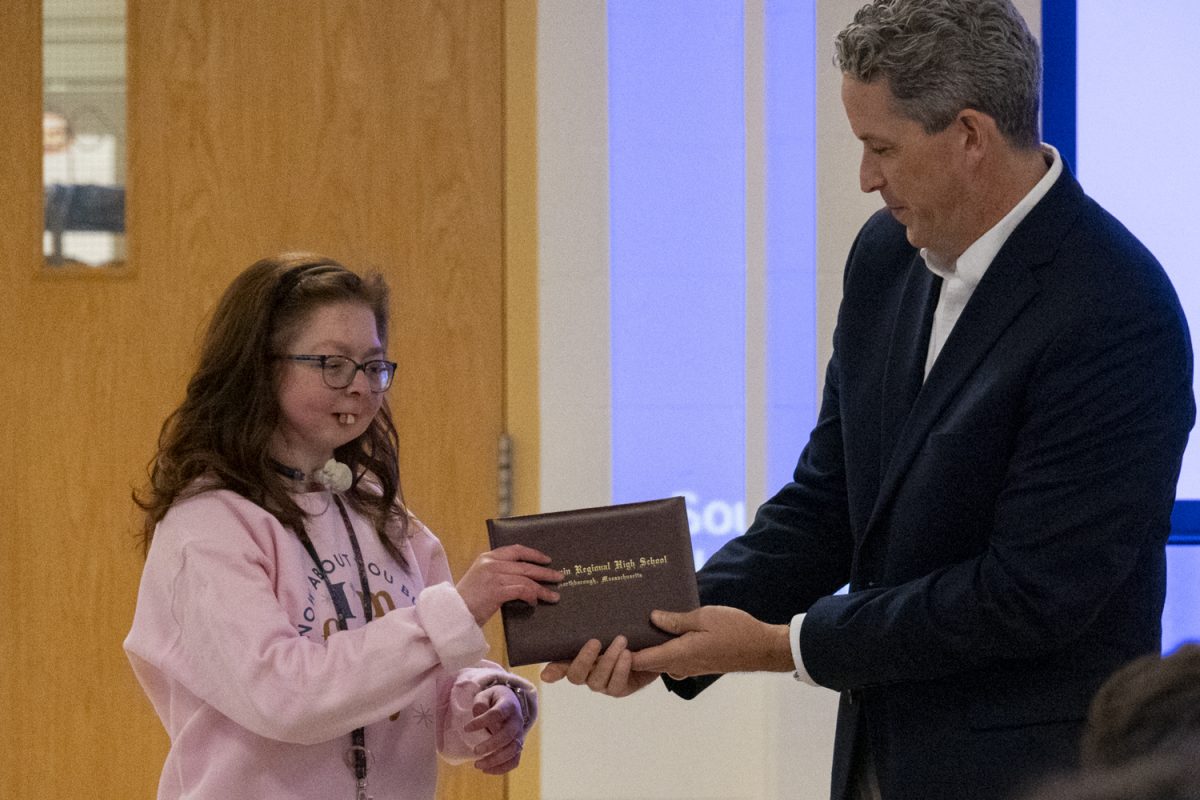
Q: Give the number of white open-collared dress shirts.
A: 1